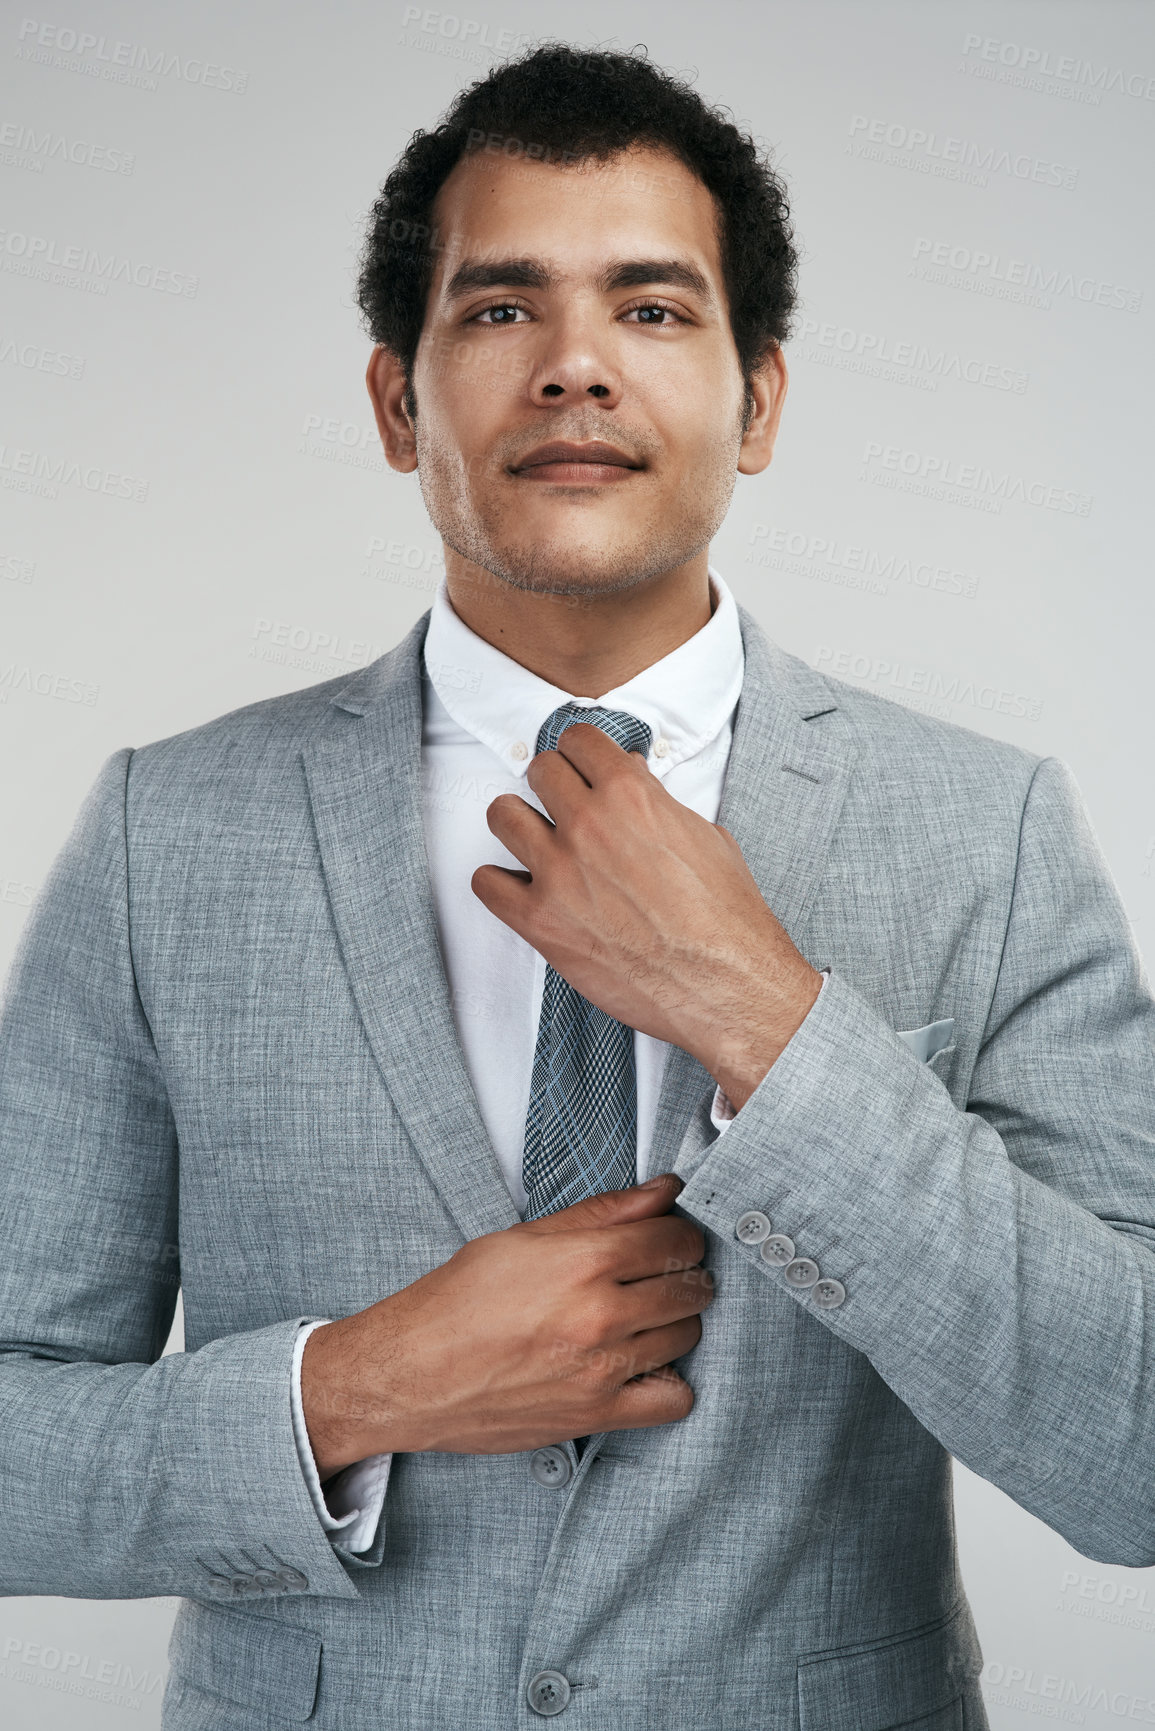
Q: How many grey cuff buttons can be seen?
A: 8